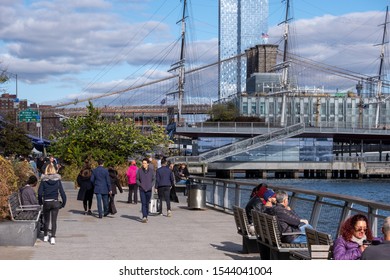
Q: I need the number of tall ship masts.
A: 3